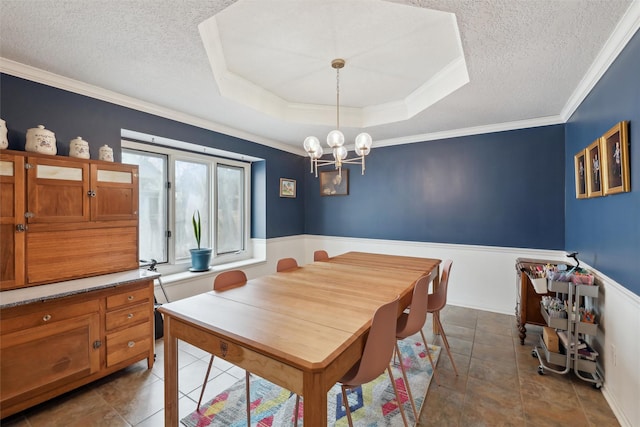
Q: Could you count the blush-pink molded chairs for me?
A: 6